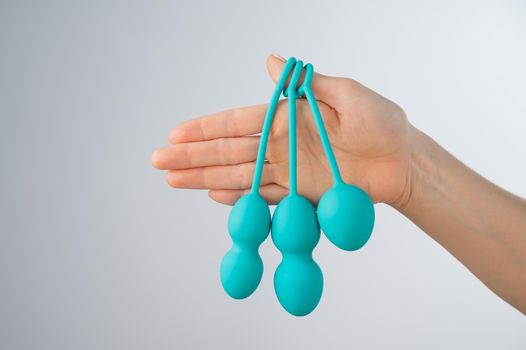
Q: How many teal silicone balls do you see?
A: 5